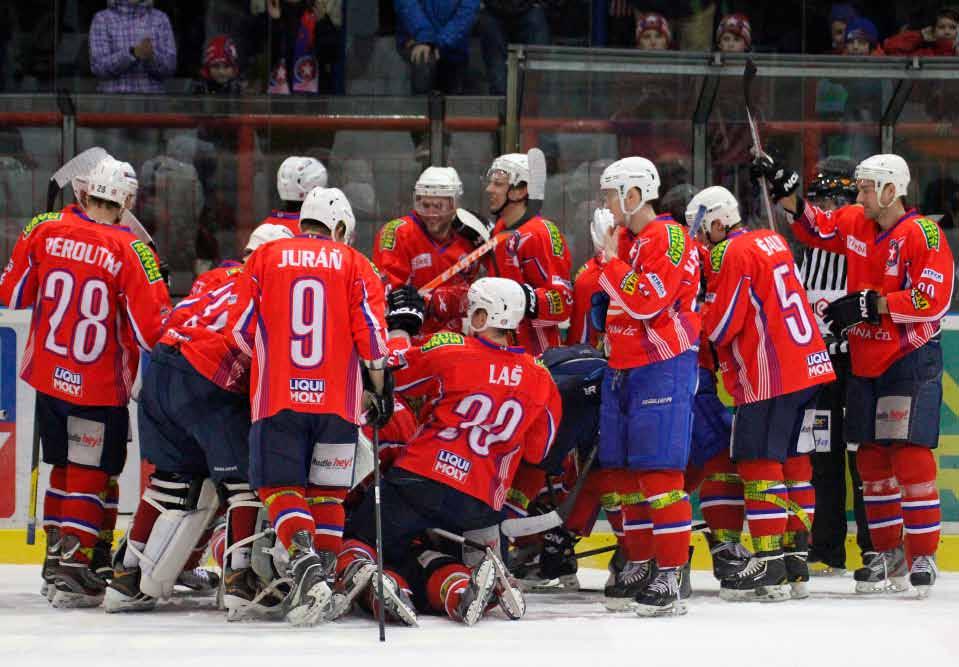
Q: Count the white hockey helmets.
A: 10